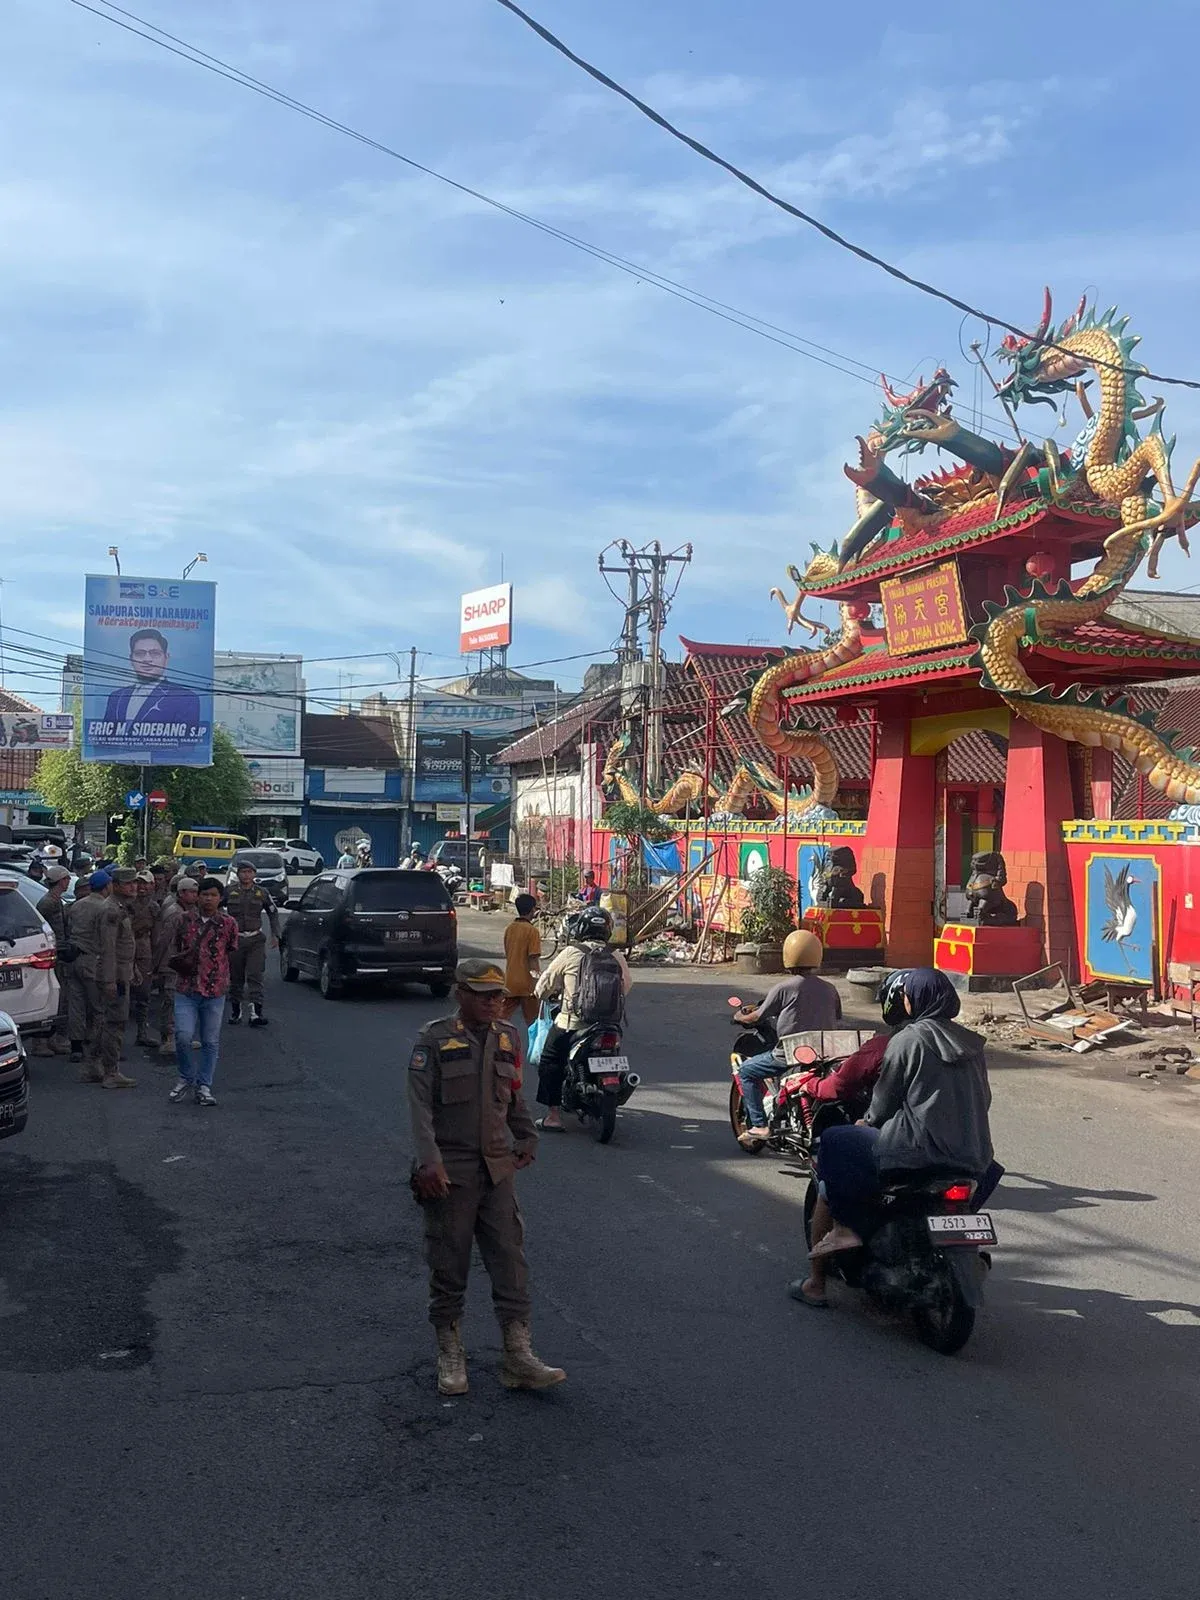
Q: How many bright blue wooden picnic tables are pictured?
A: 0